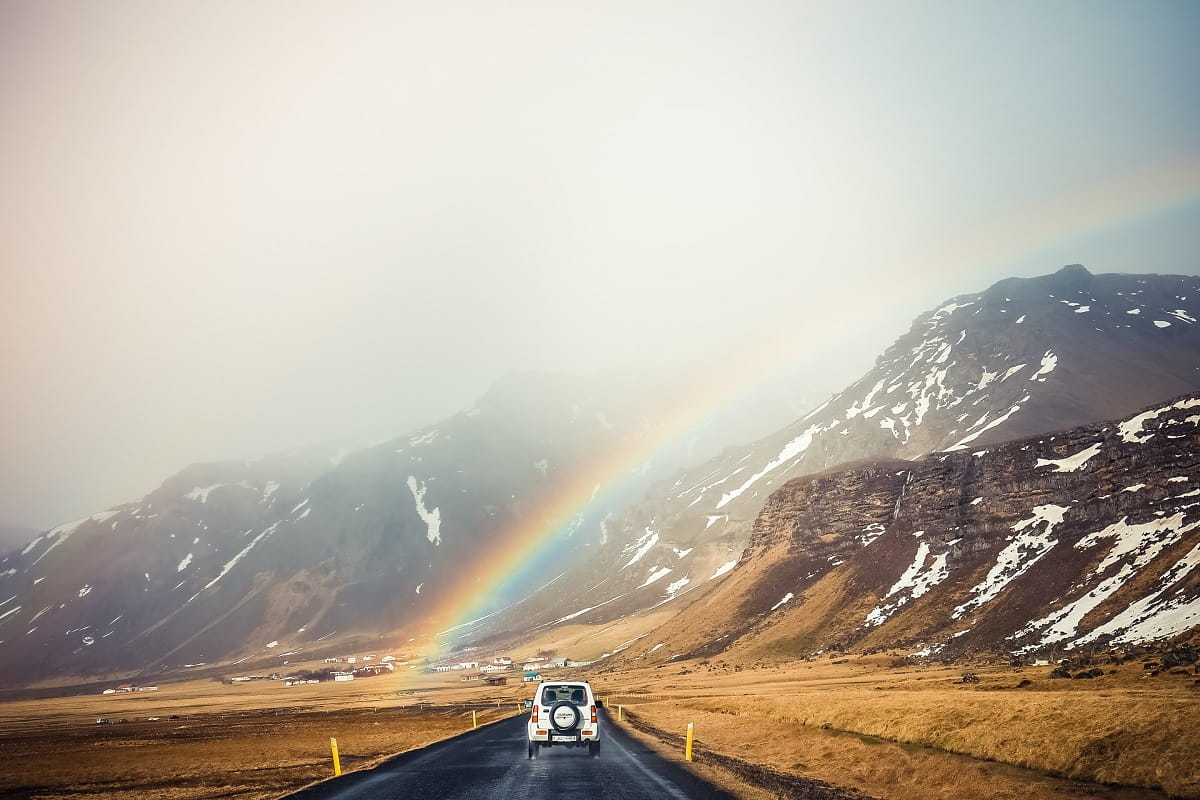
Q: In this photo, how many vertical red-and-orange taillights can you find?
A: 2